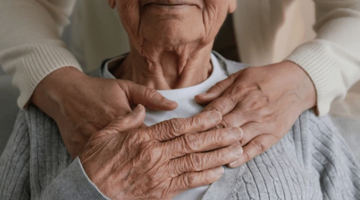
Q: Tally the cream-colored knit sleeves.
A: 2